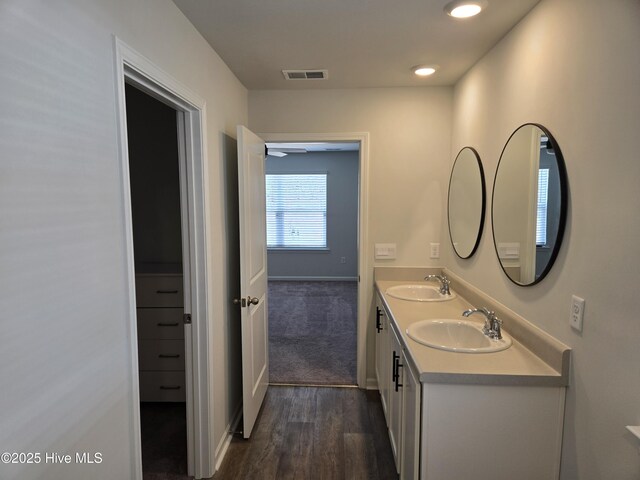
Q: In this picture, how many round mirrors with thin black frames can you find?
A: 2